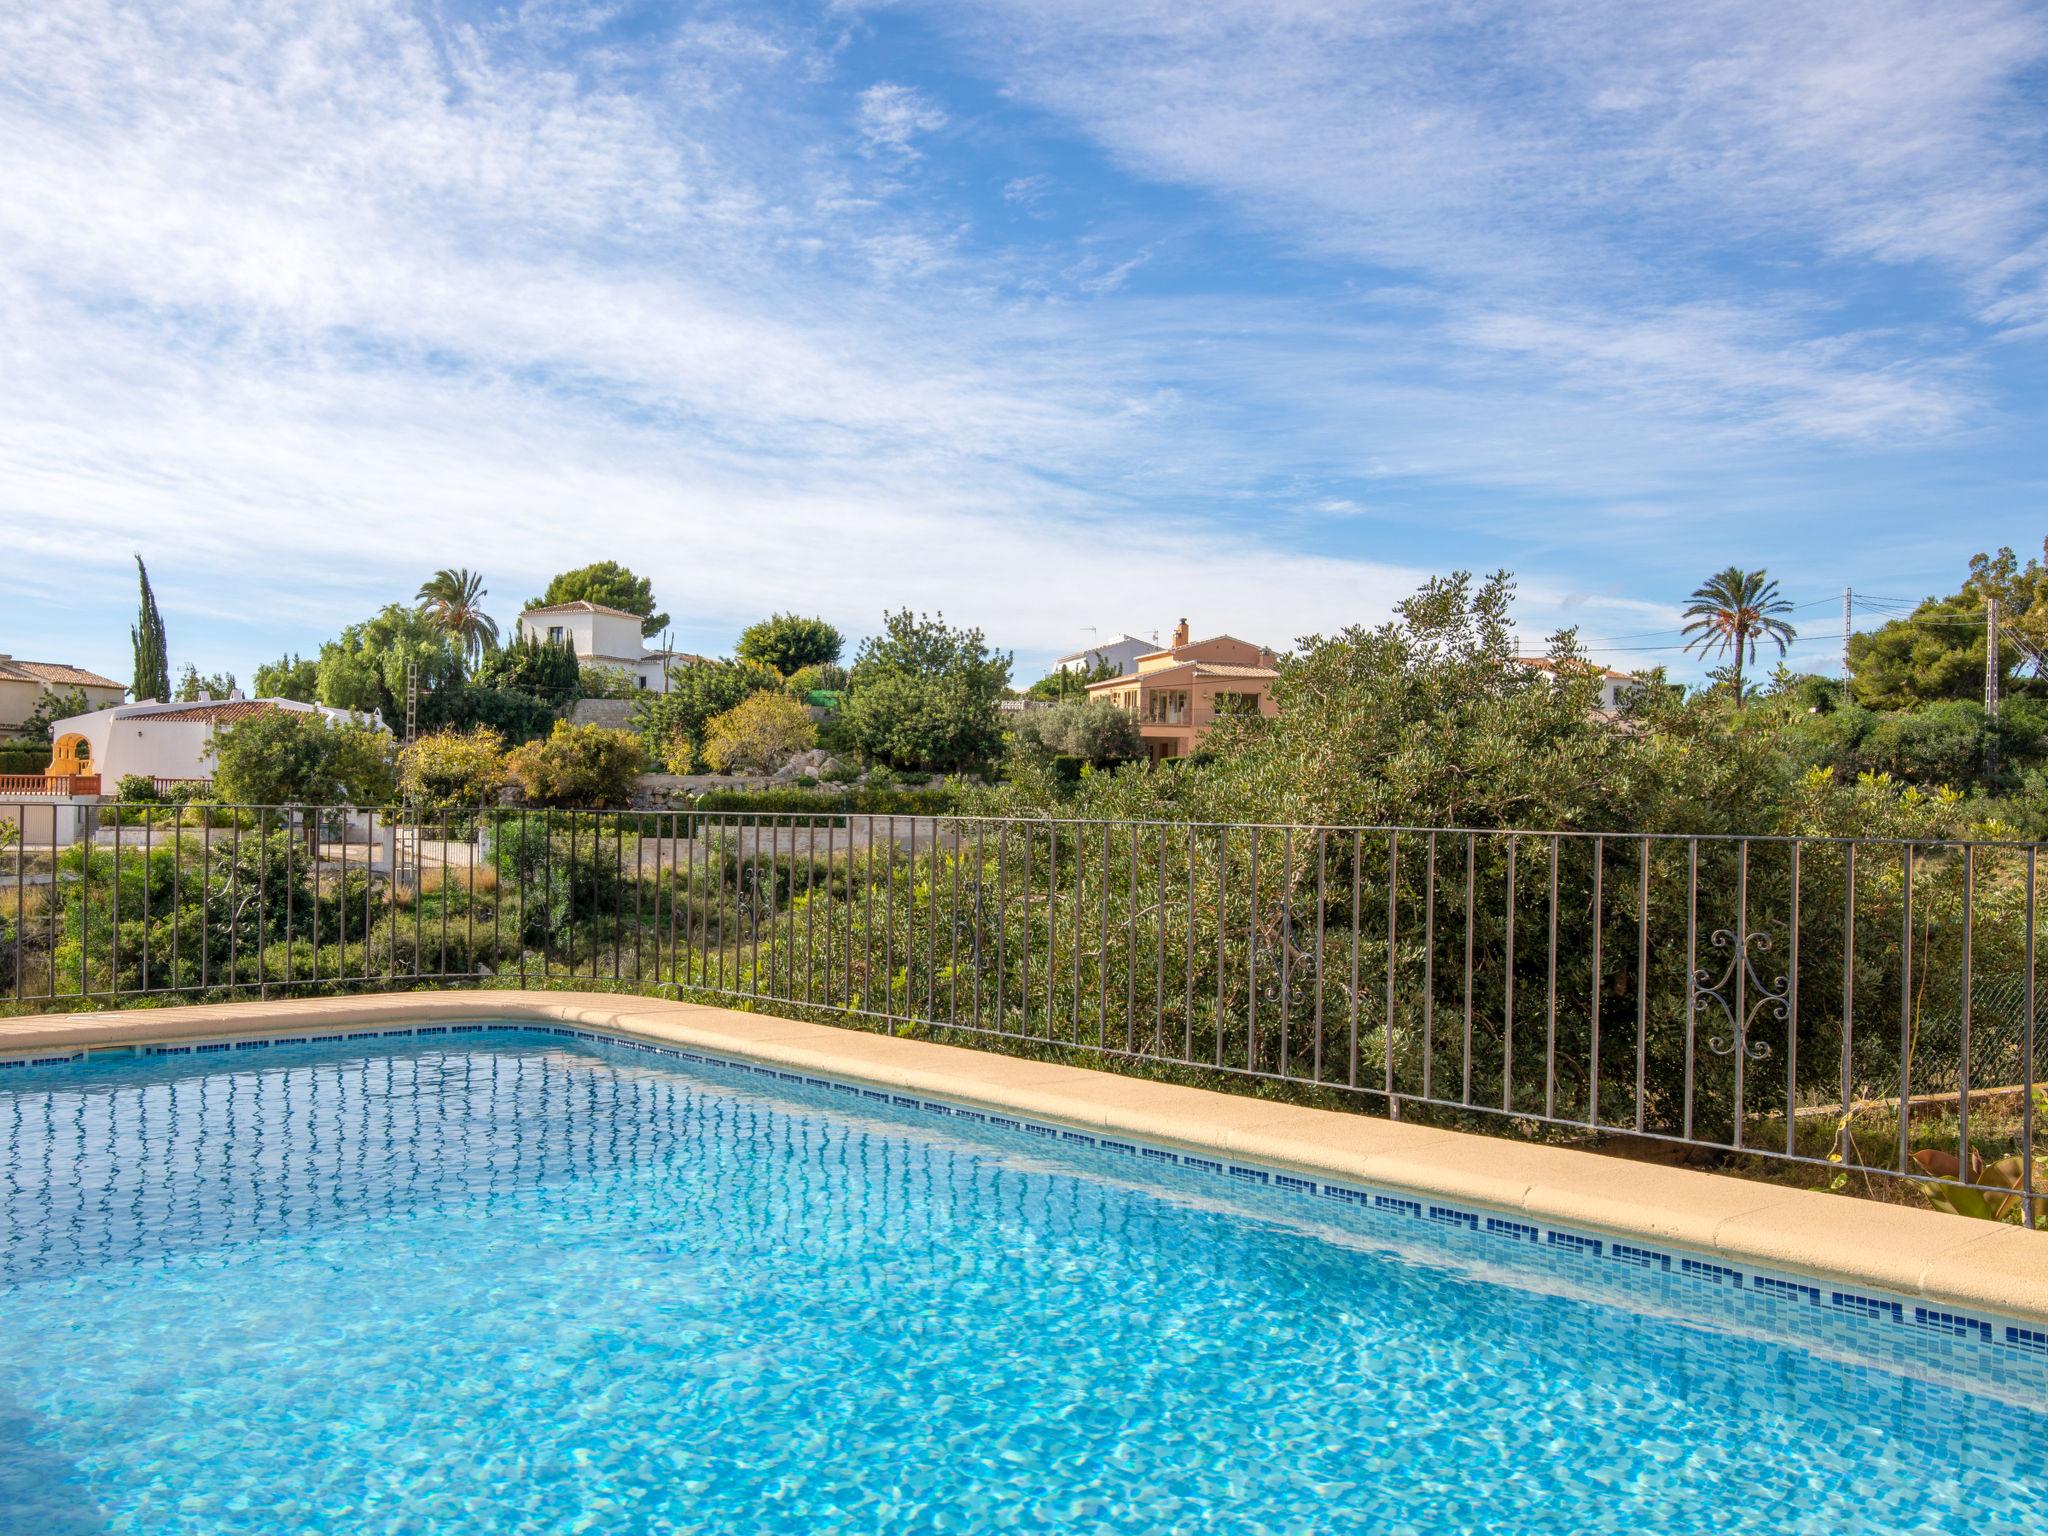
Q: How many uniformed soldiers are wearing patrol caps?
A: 0